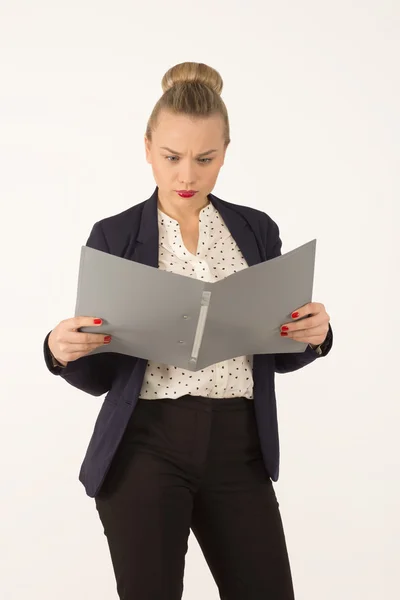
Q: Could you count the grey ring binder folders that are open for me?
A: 1